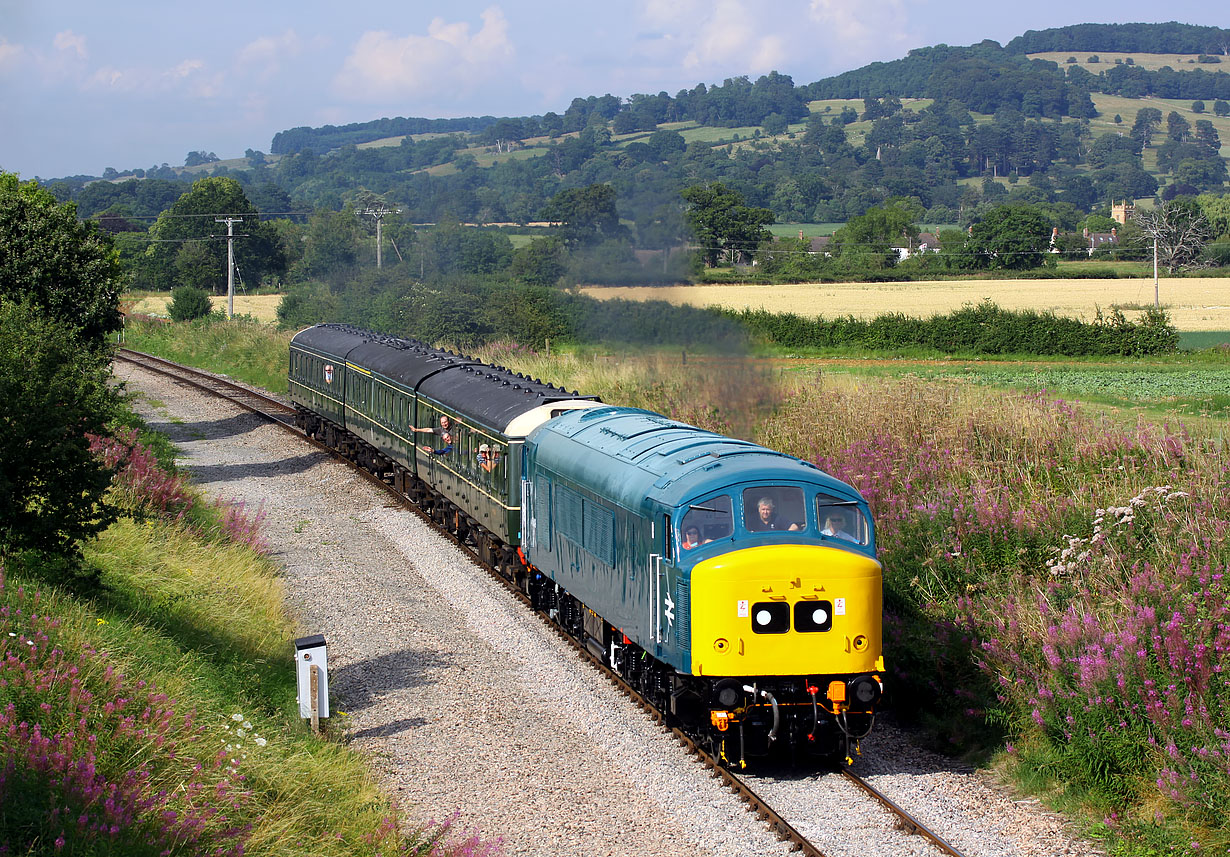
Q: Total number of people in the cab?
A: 3